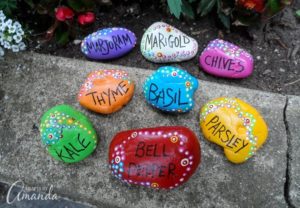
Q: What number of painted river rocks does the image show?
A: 8